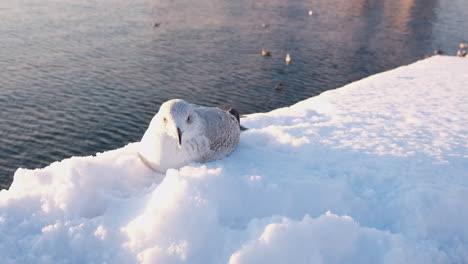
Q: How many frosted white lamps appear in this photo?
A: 0